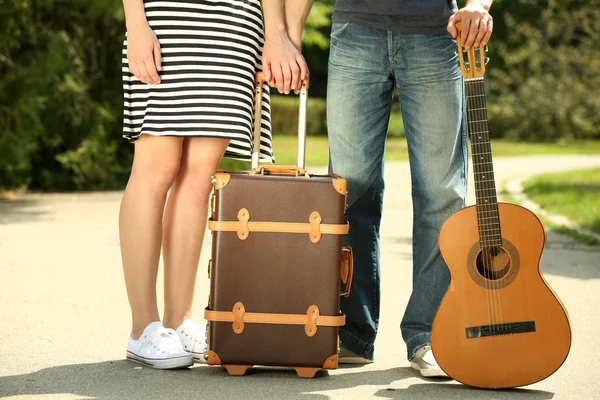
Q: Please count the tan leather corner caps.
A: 4